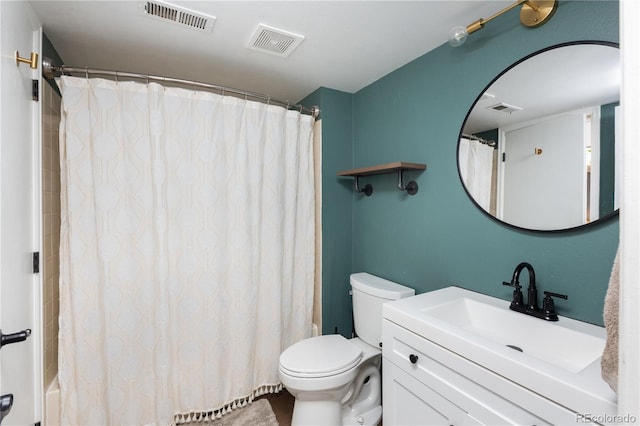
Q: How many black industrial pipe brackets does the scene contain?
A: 2